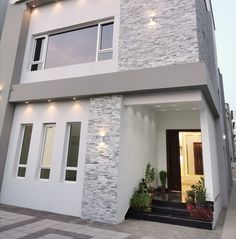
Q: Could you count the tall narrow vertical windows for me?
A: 3